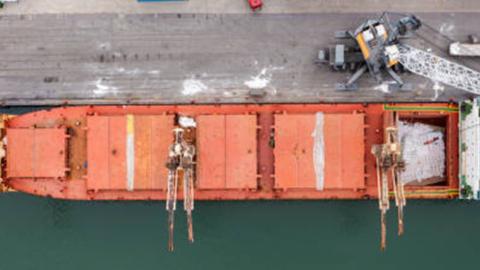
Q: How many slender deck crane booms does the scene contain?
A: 4